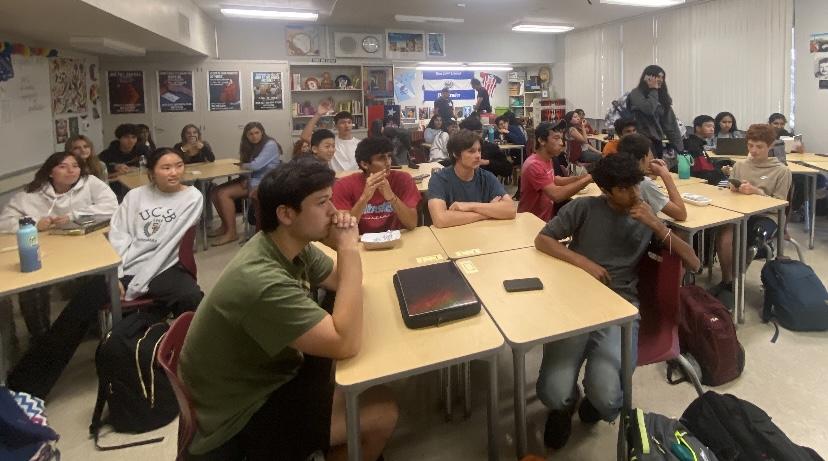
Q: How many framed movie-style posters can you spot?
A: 4